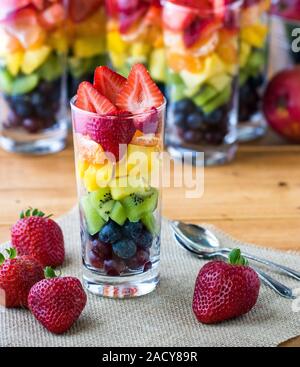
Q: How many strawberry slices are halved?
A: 3